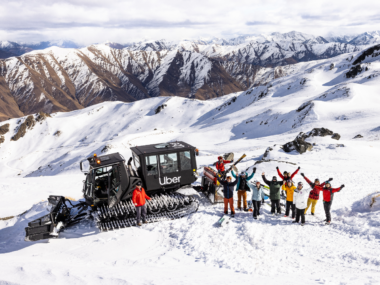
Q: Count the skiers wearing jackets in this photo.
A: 11